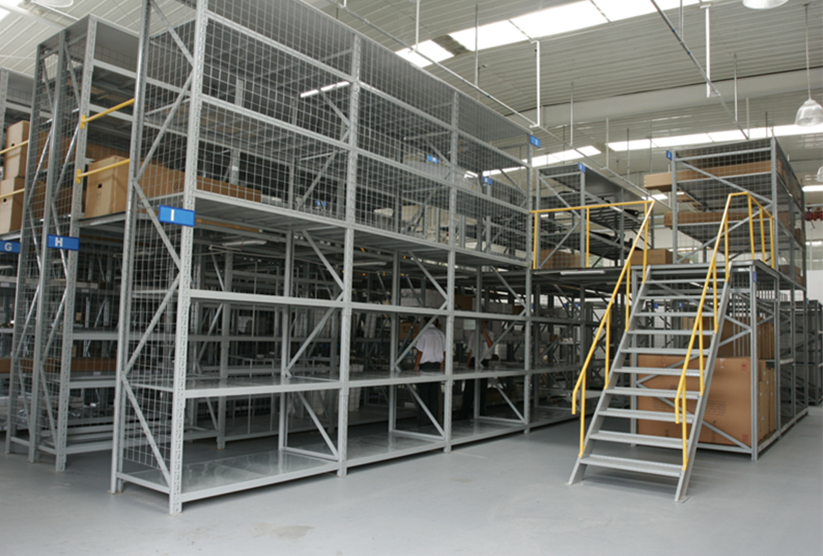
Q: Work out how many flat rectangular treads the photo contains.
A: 10